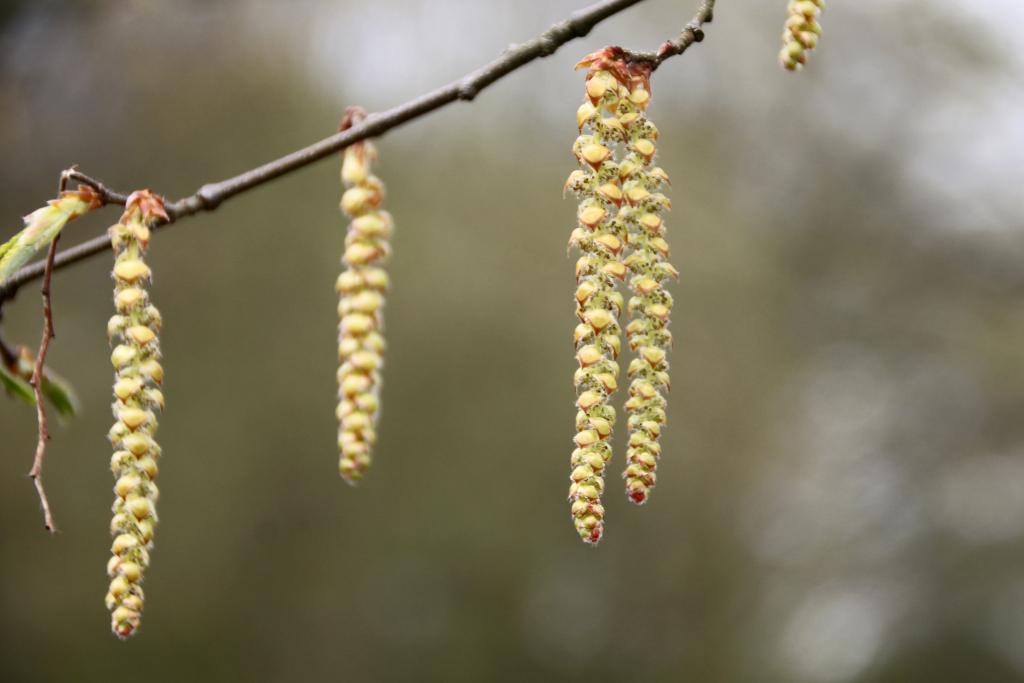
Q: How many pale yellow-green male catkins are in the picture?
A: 5